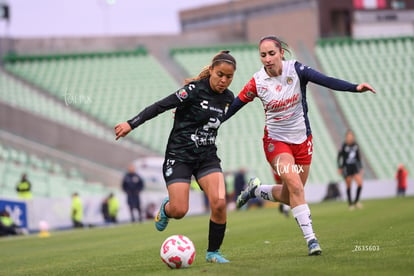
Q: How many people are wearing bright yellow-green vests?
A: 4